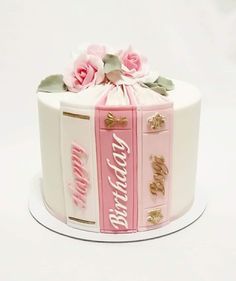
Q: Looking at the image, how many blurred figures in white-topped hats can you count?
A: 0